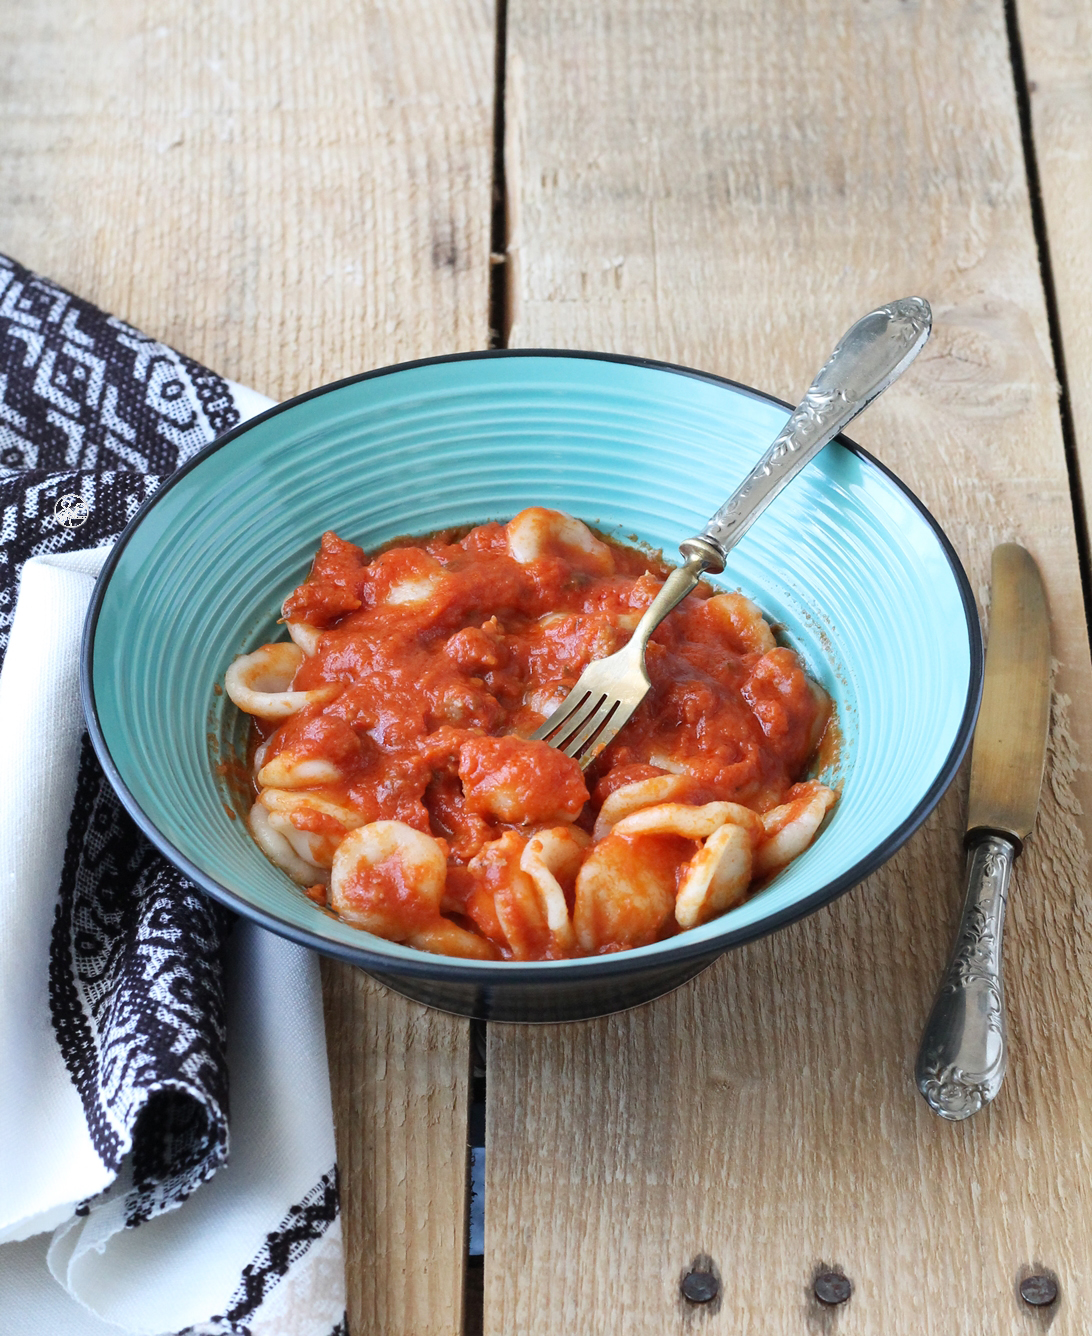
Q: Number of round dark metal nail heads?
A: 3